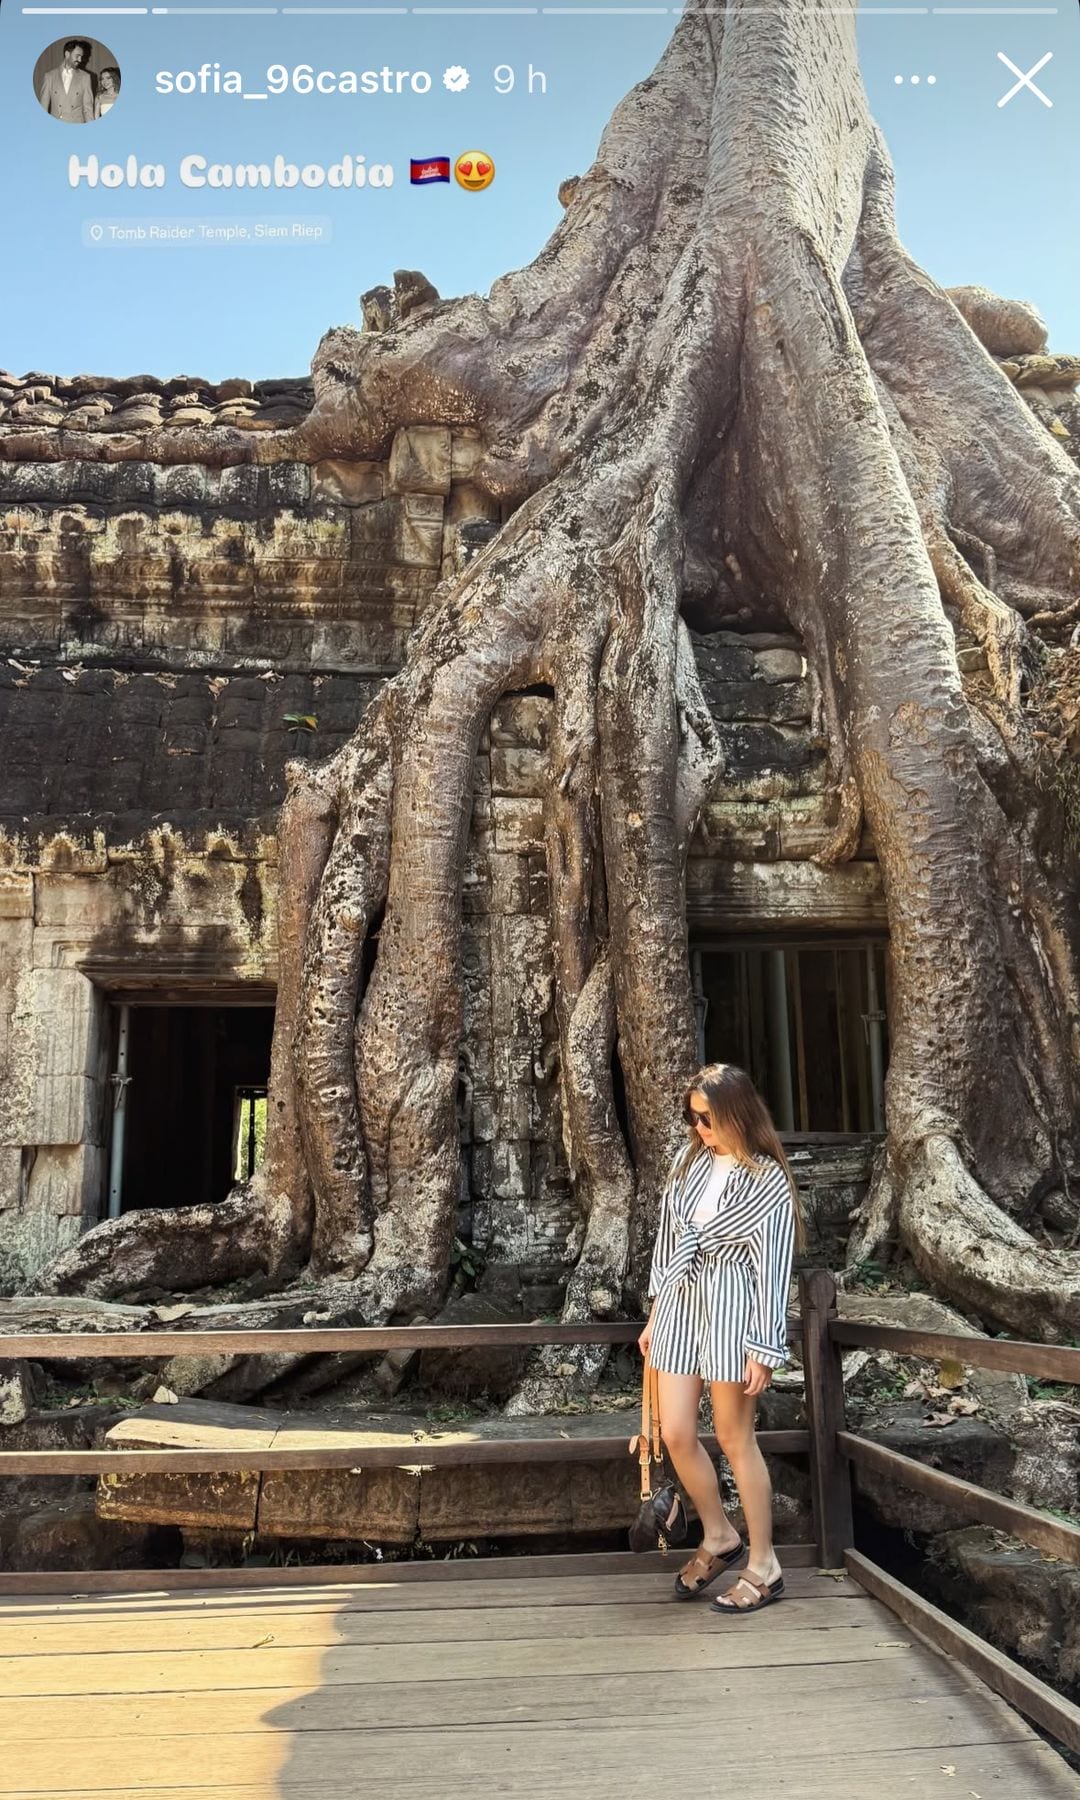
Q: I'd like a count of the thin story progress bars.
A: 8